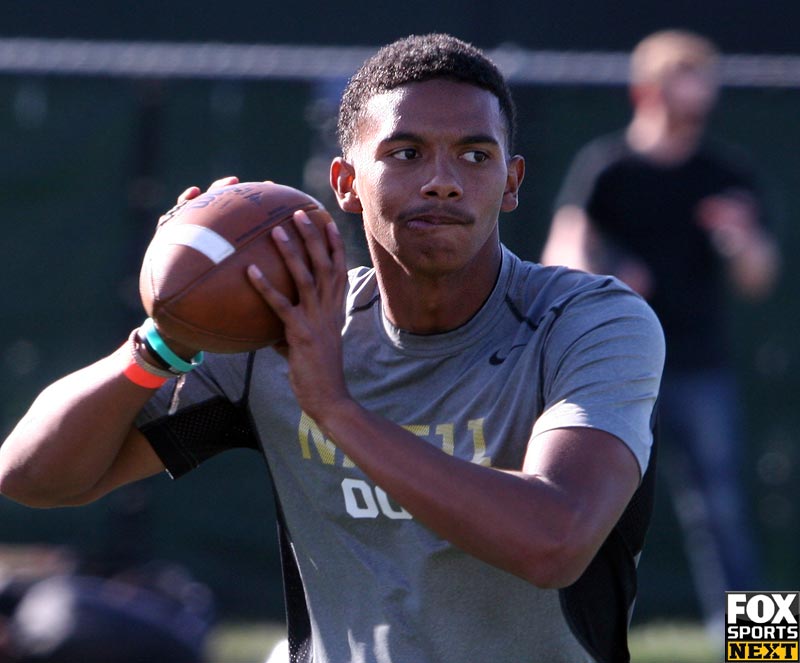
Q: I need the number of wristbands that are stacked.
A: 4